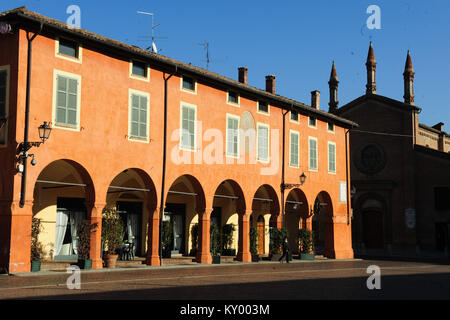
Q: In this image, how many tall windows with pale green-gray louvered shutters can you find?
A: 8